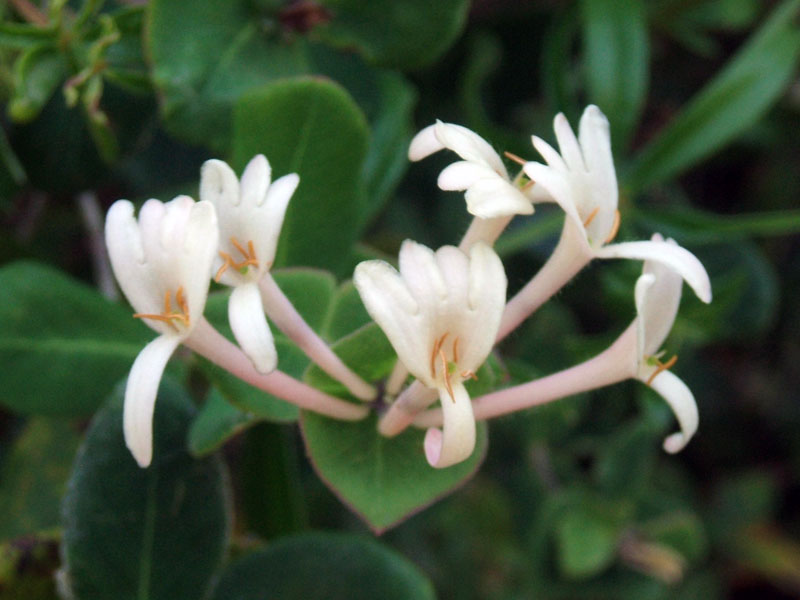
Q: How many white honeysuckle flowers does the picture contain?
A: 6